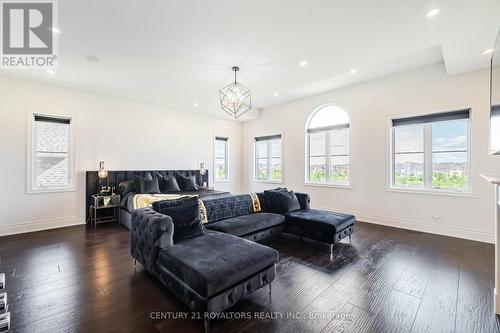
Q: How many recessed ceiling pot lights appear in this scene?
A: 8